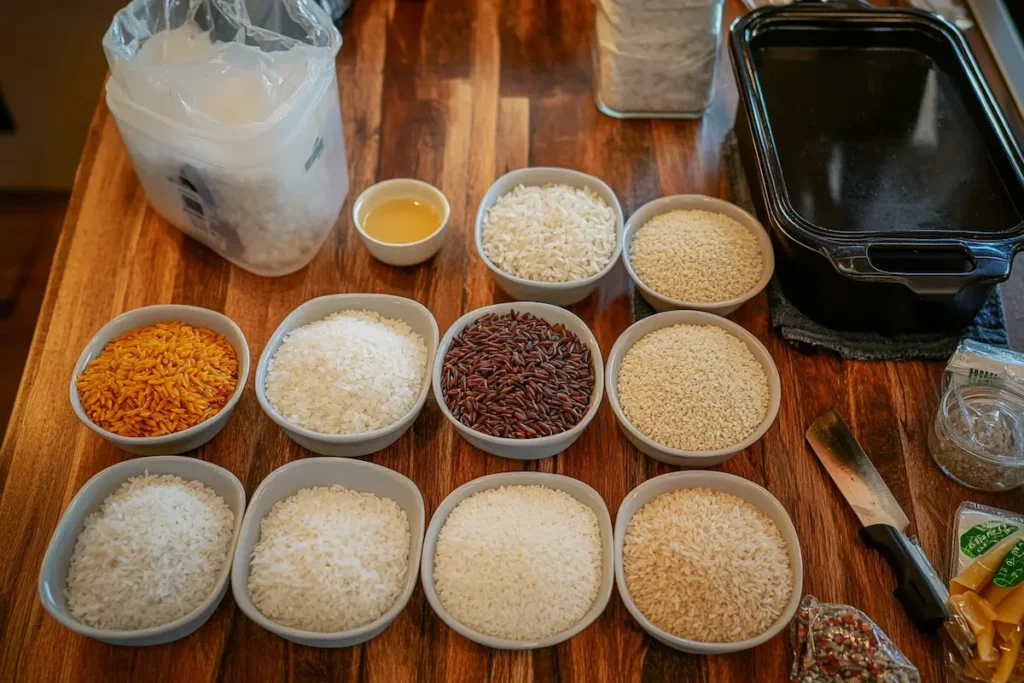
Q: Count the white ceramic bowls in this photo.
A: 11